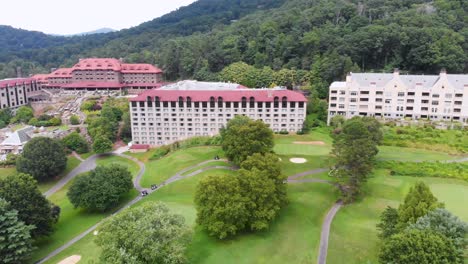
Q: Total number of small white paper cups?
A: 0